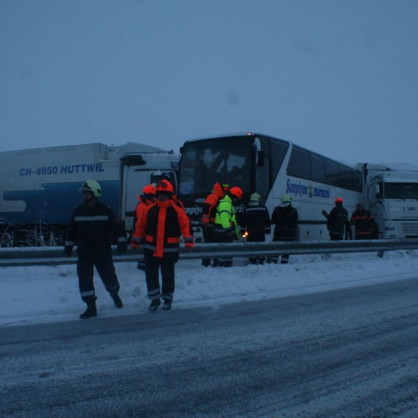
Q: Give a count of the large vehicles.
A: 3